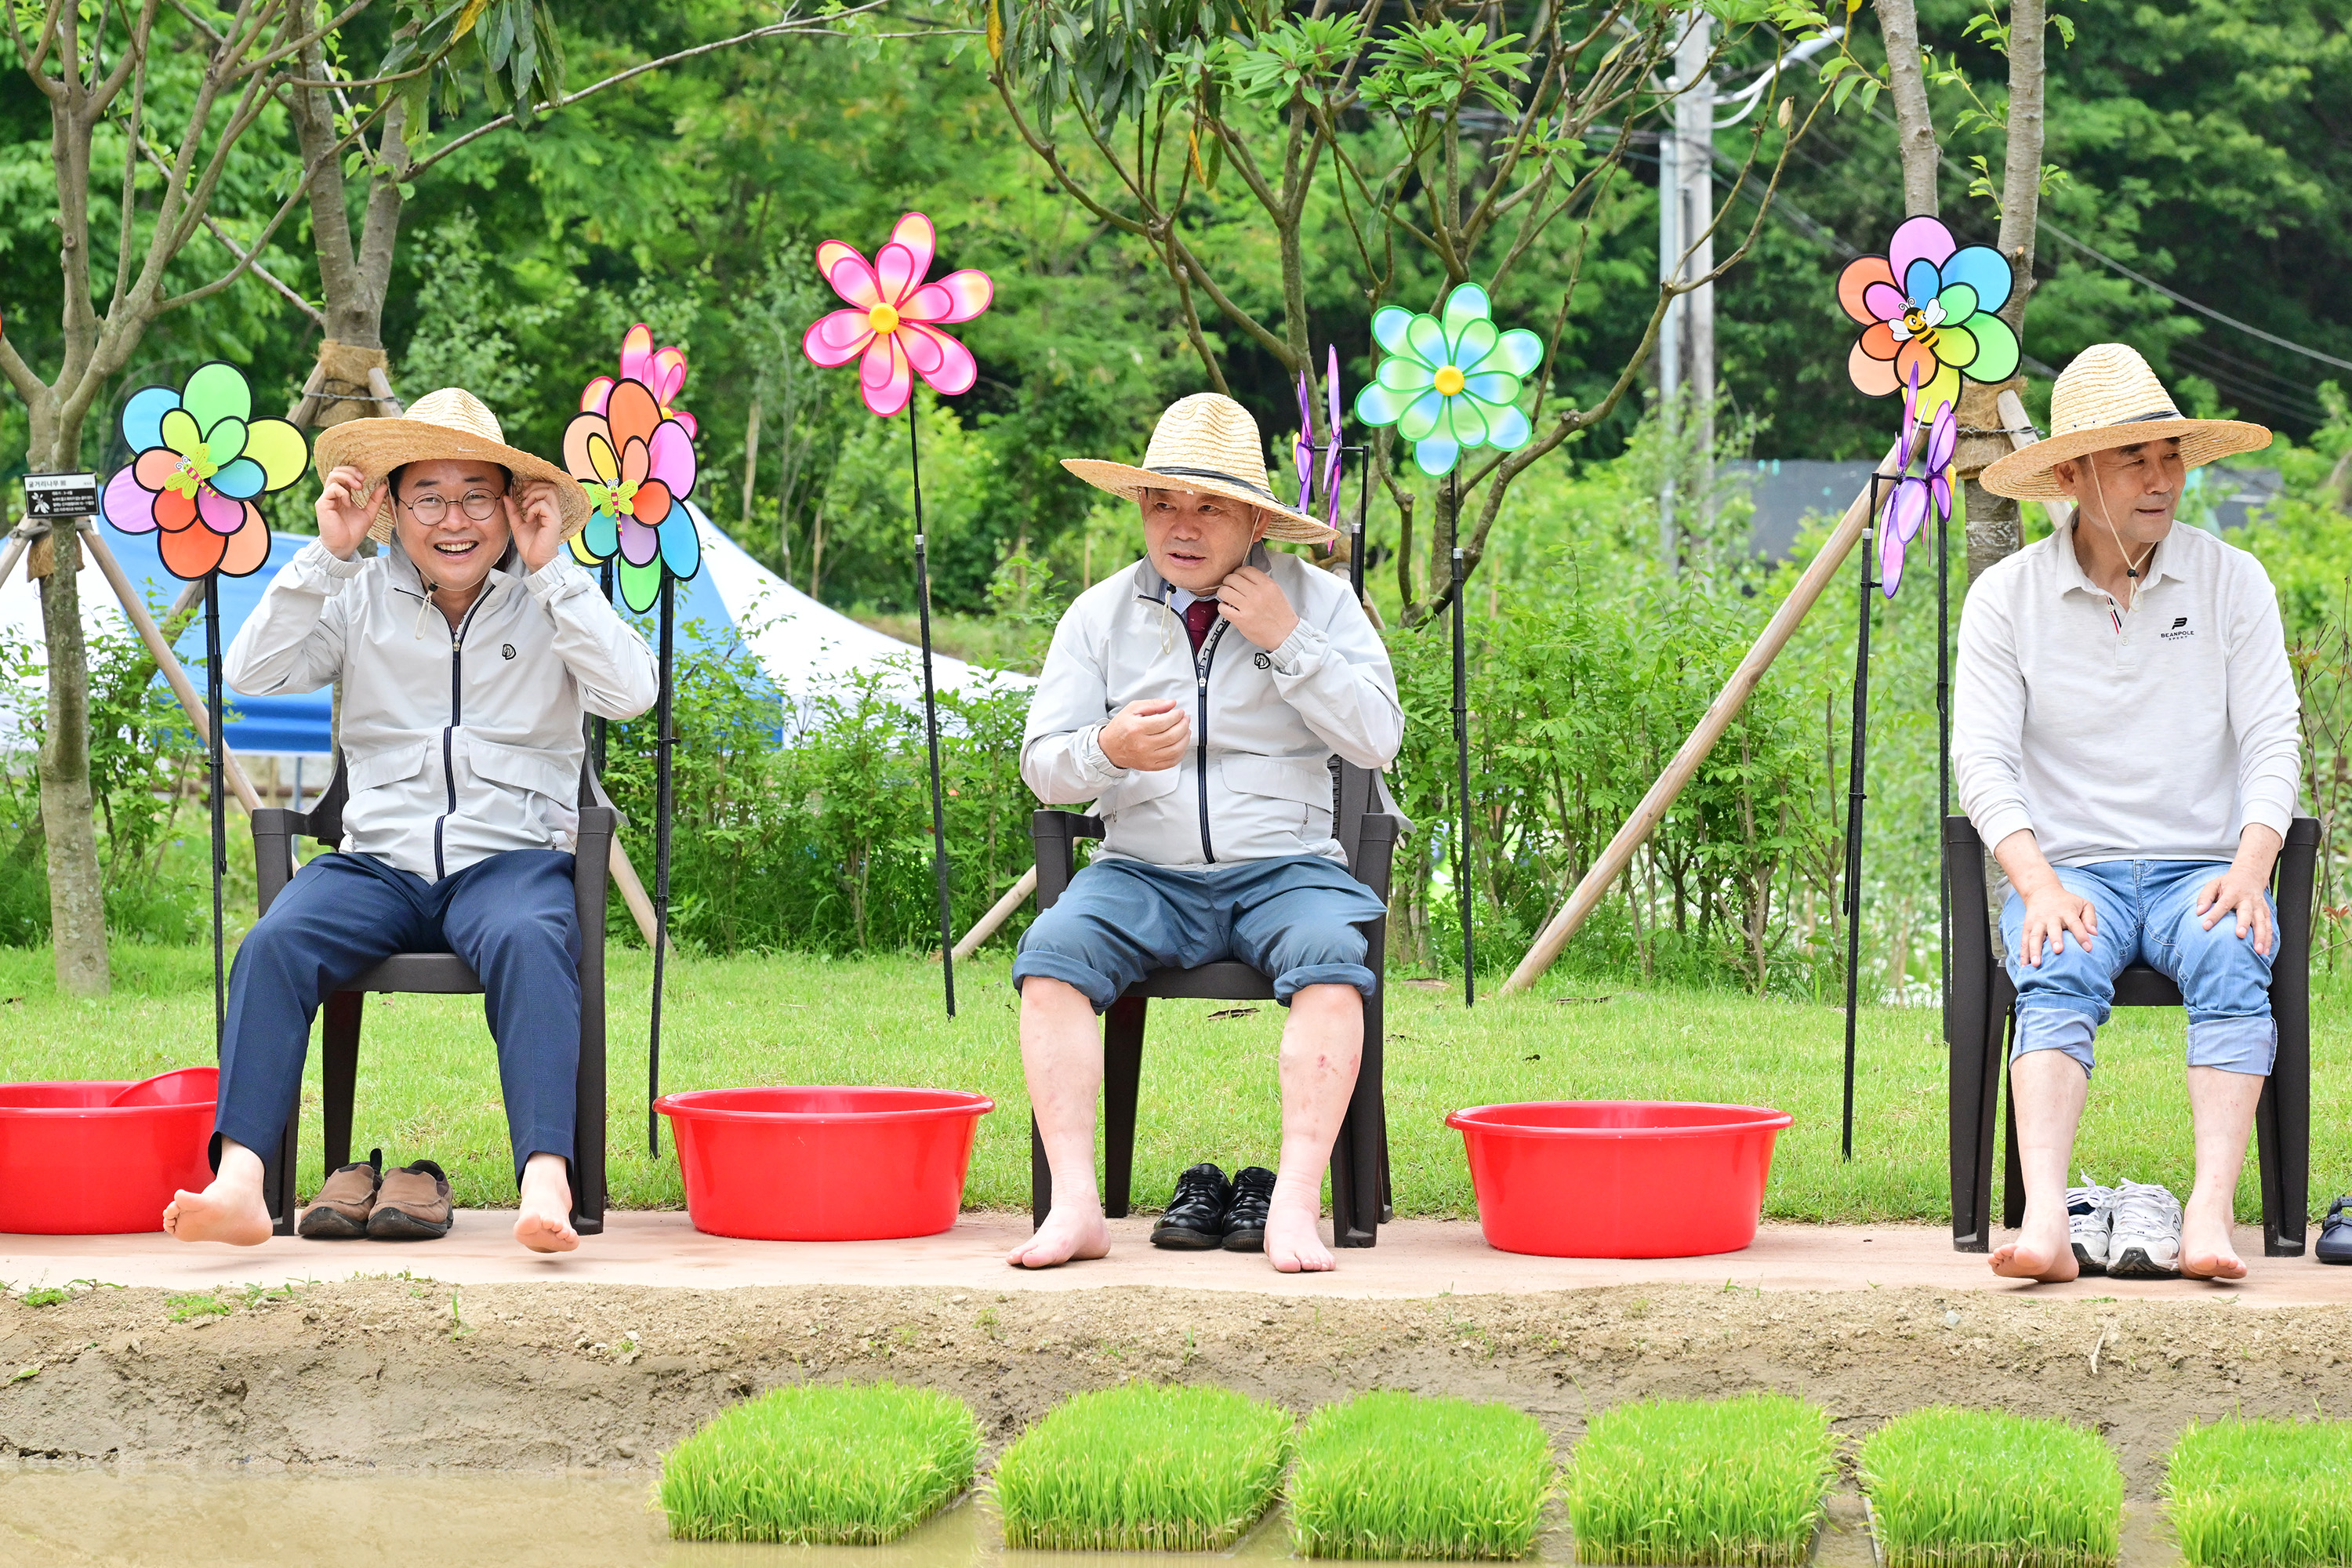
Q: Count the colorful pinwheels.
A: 8